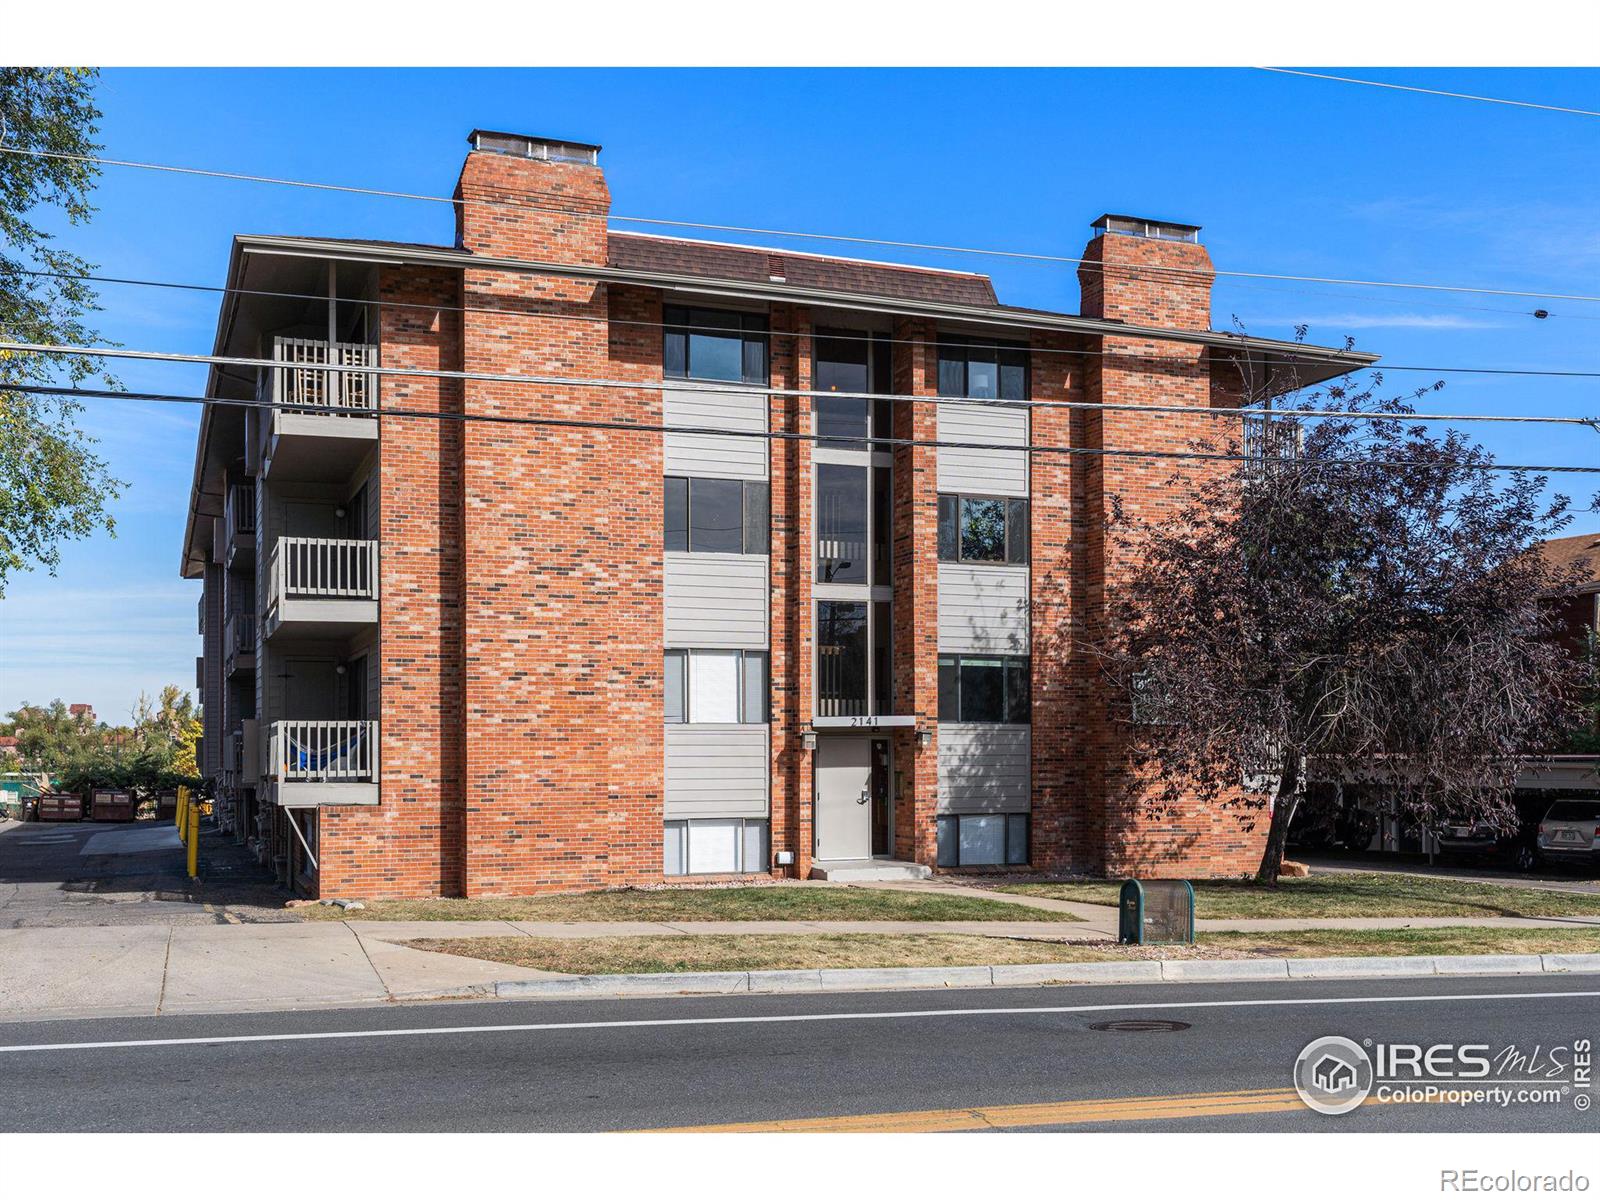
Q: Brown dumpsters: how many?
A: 3